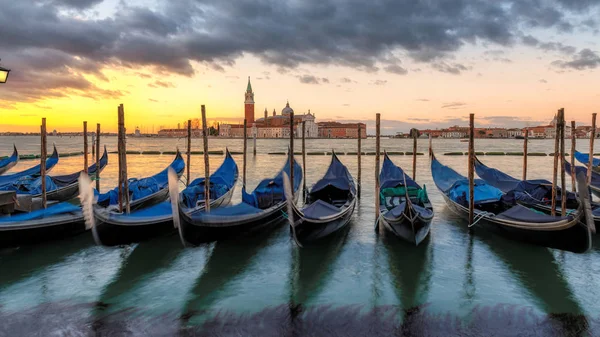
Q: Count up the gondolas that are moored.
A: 12